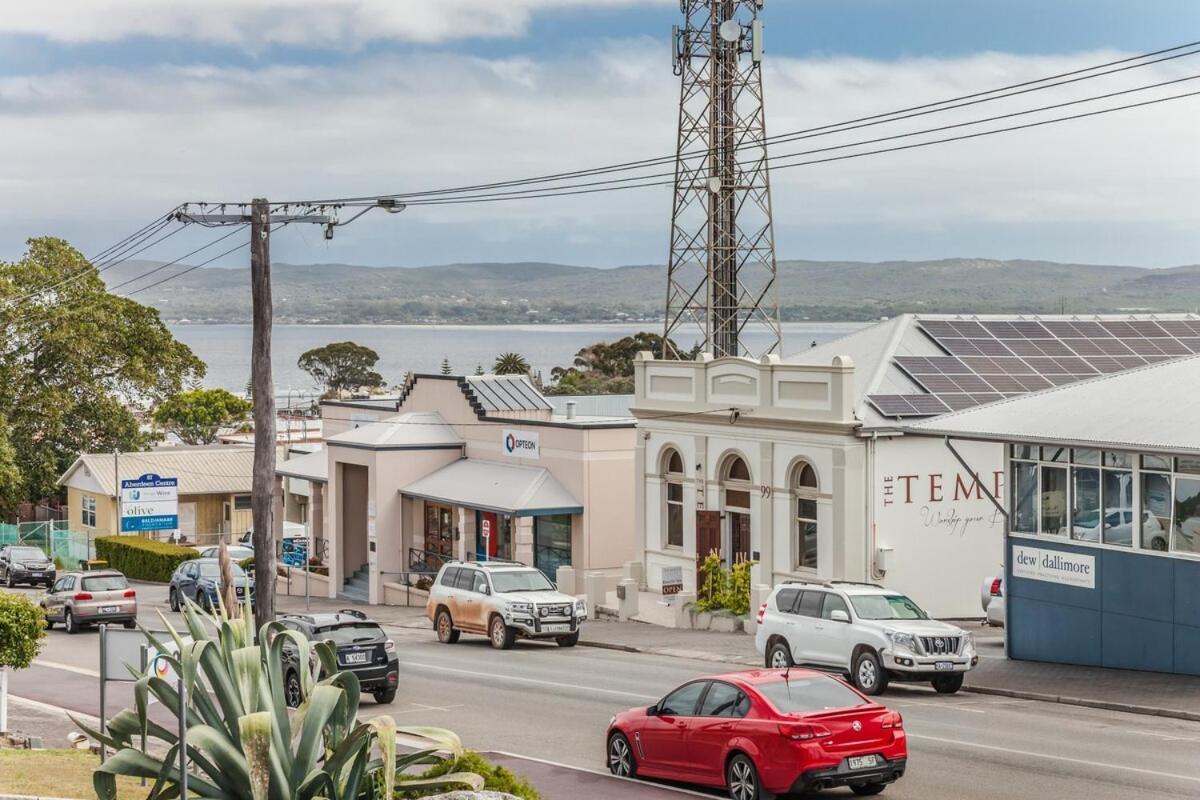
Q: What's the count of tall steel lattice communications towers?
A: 1